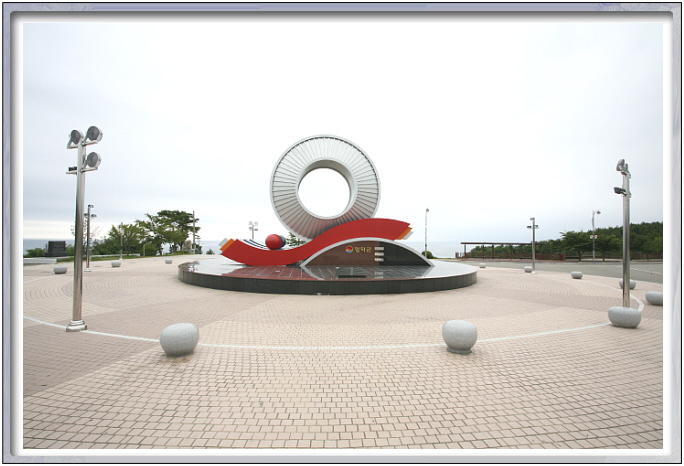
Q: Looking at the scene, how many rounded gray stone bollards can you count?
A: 11